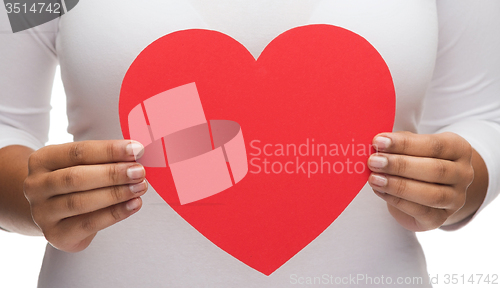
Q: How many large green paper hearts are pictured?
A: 0